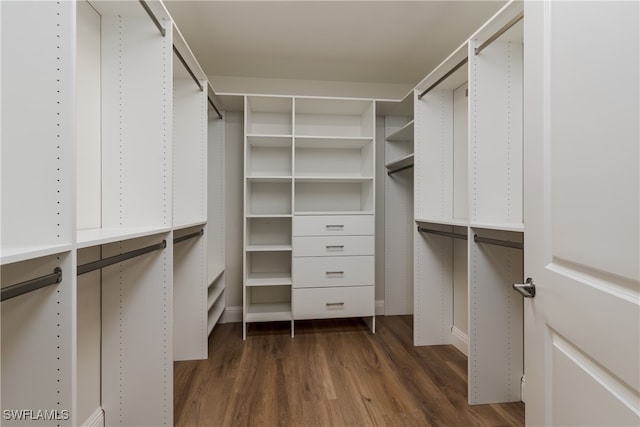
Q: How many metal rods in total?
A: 11